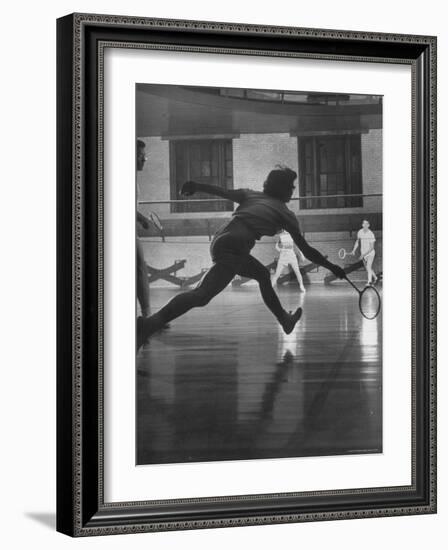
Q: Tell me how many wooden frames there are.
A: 1